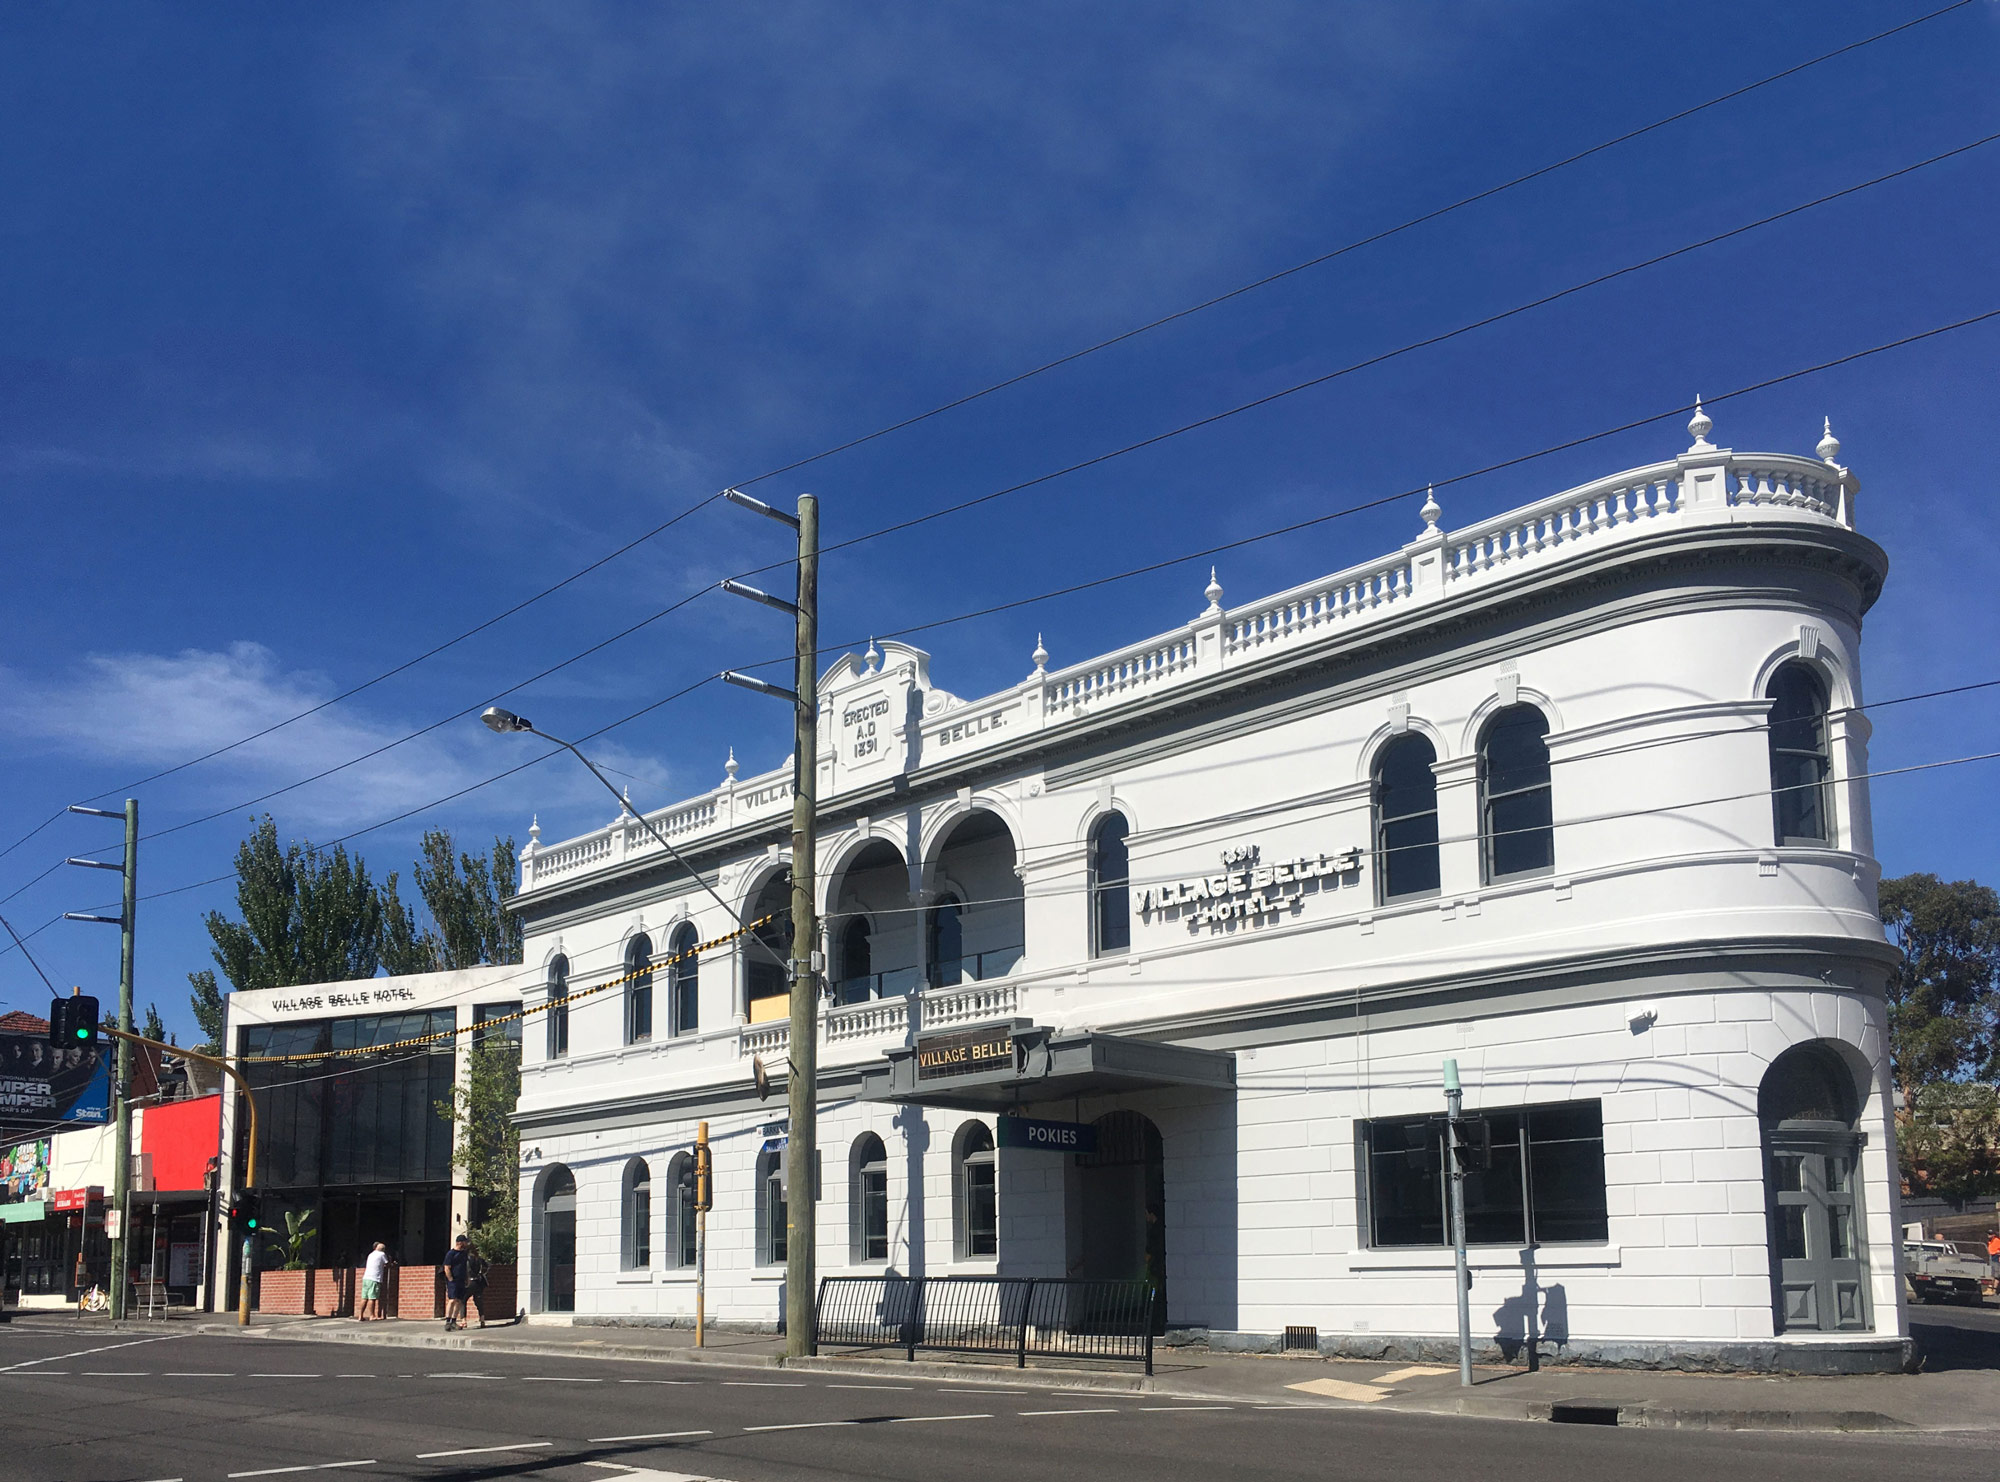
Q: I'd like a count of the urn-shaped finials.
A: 9